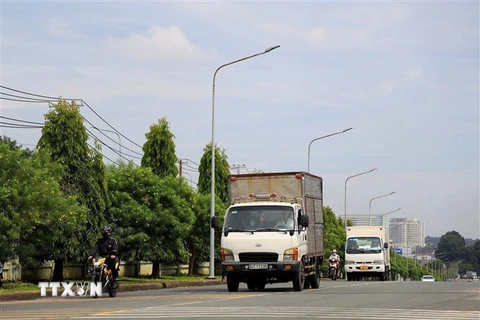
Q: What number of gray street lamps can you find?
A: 5